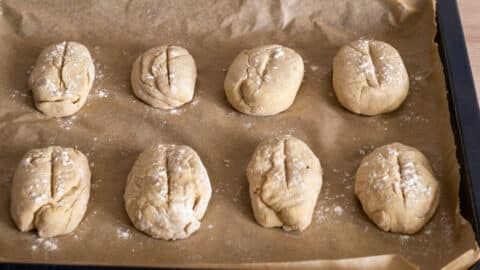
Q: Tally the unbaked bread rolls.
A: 8